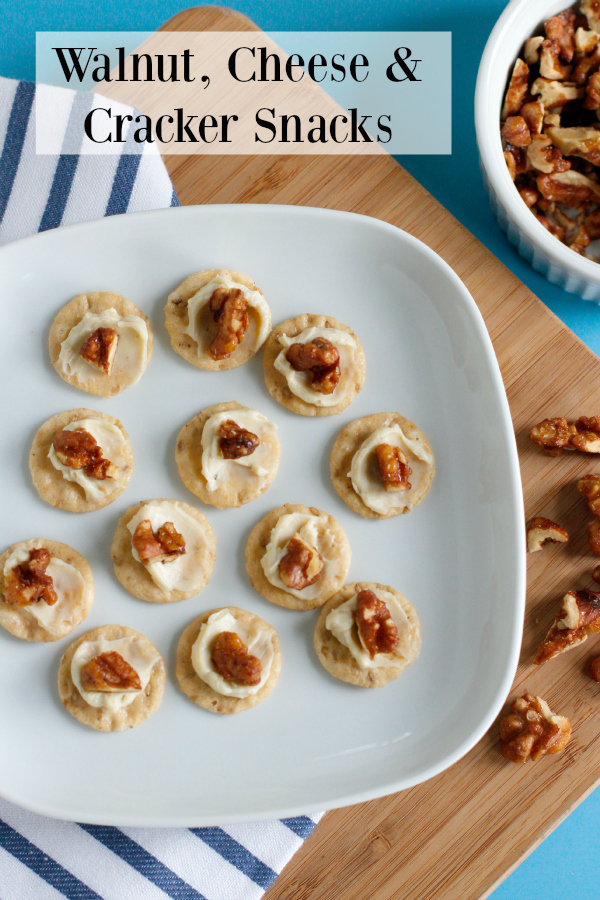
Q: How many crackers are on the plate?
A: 12